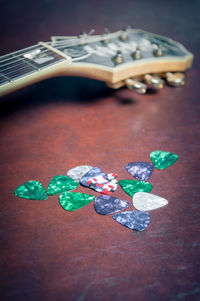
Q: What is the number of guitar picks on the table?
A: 12